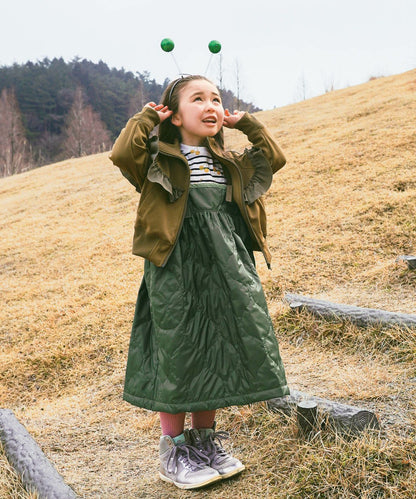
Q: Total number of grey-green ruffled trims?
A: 2